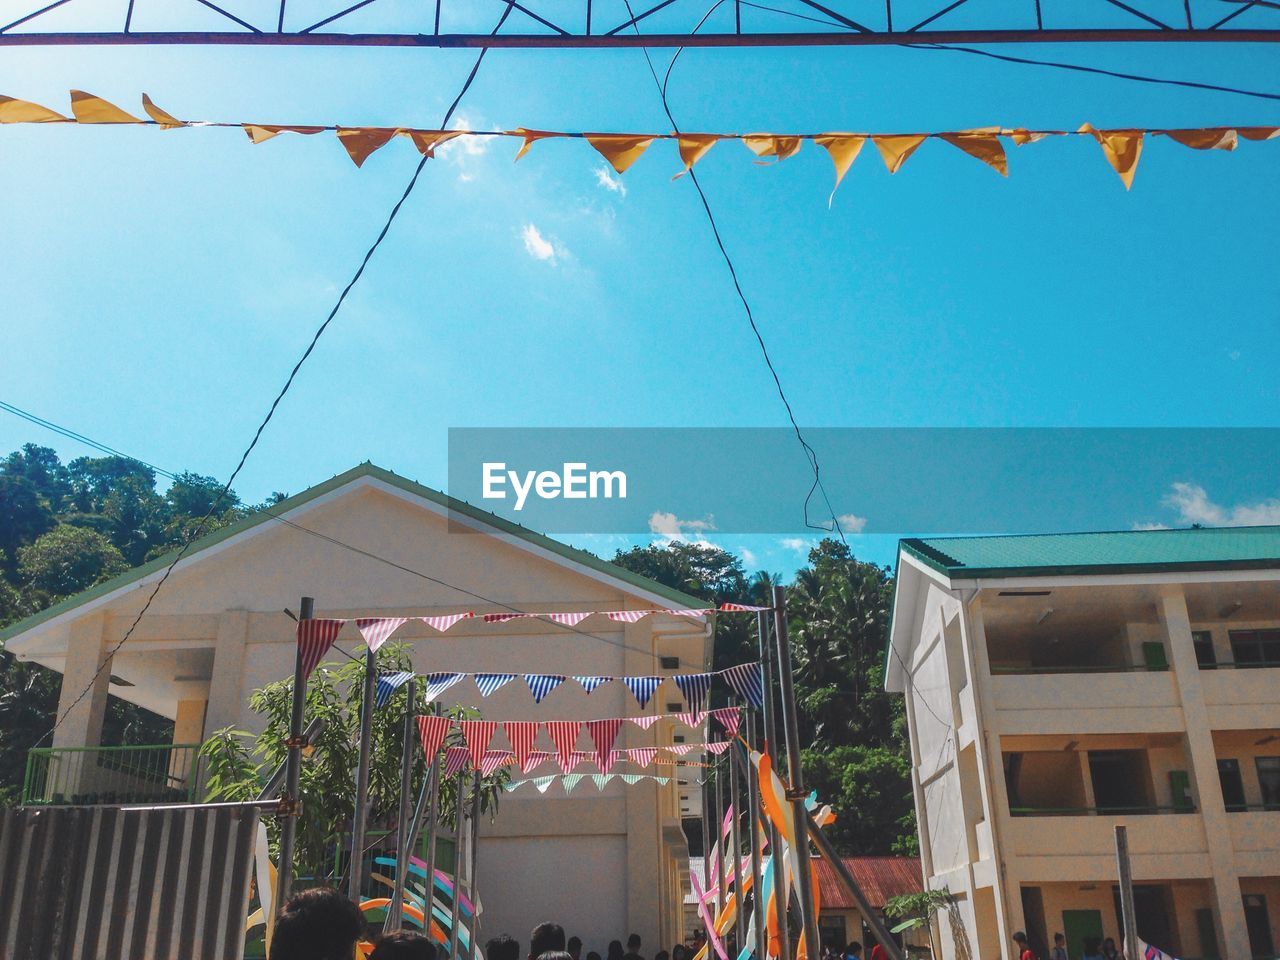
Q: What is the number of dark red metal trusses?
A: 1